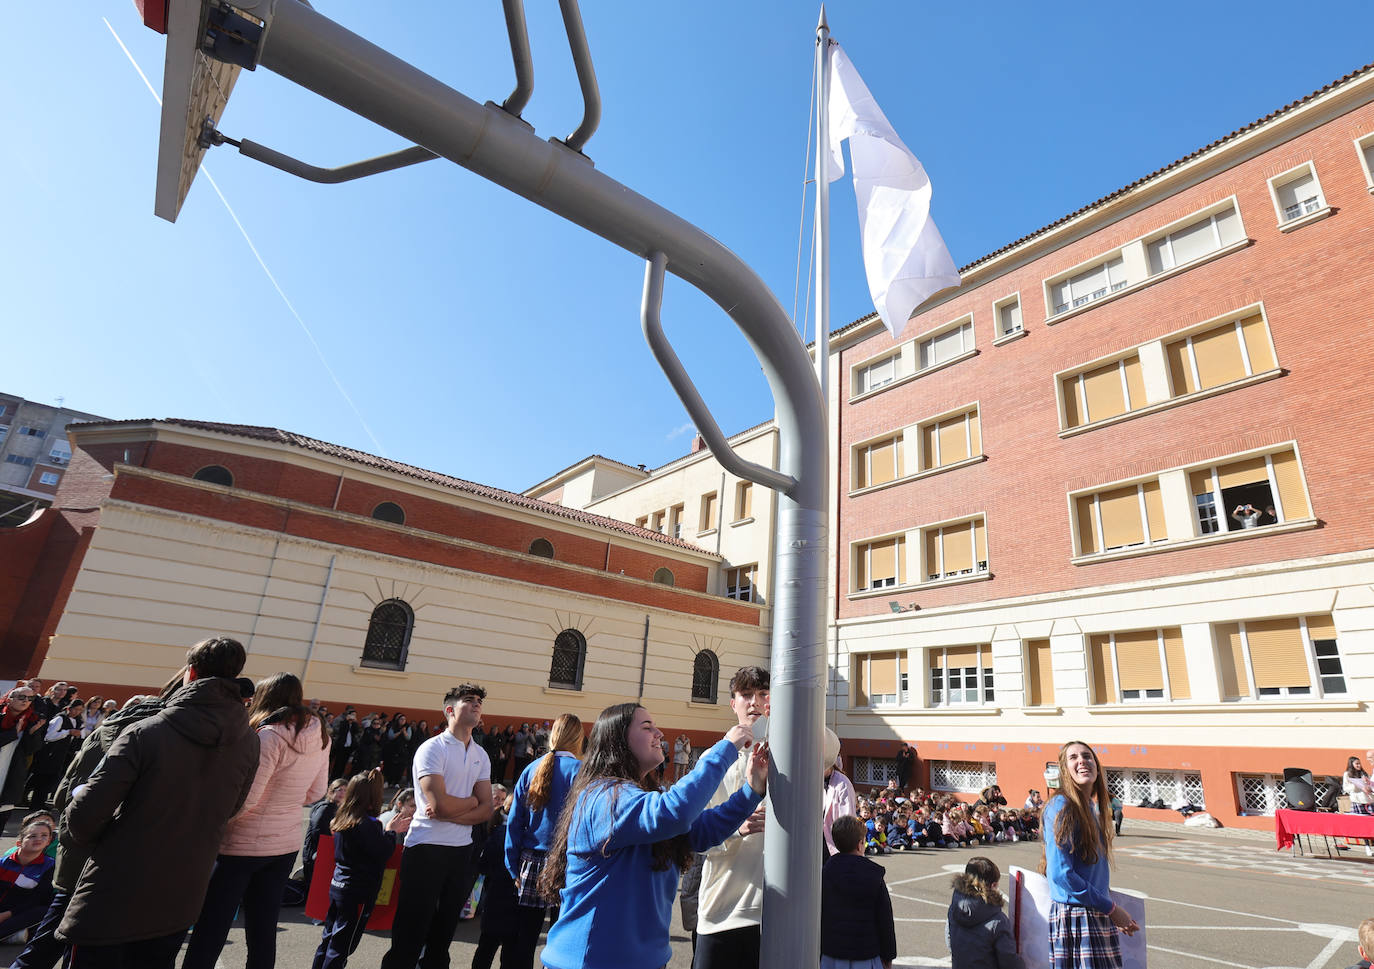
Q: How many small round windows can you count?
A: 4